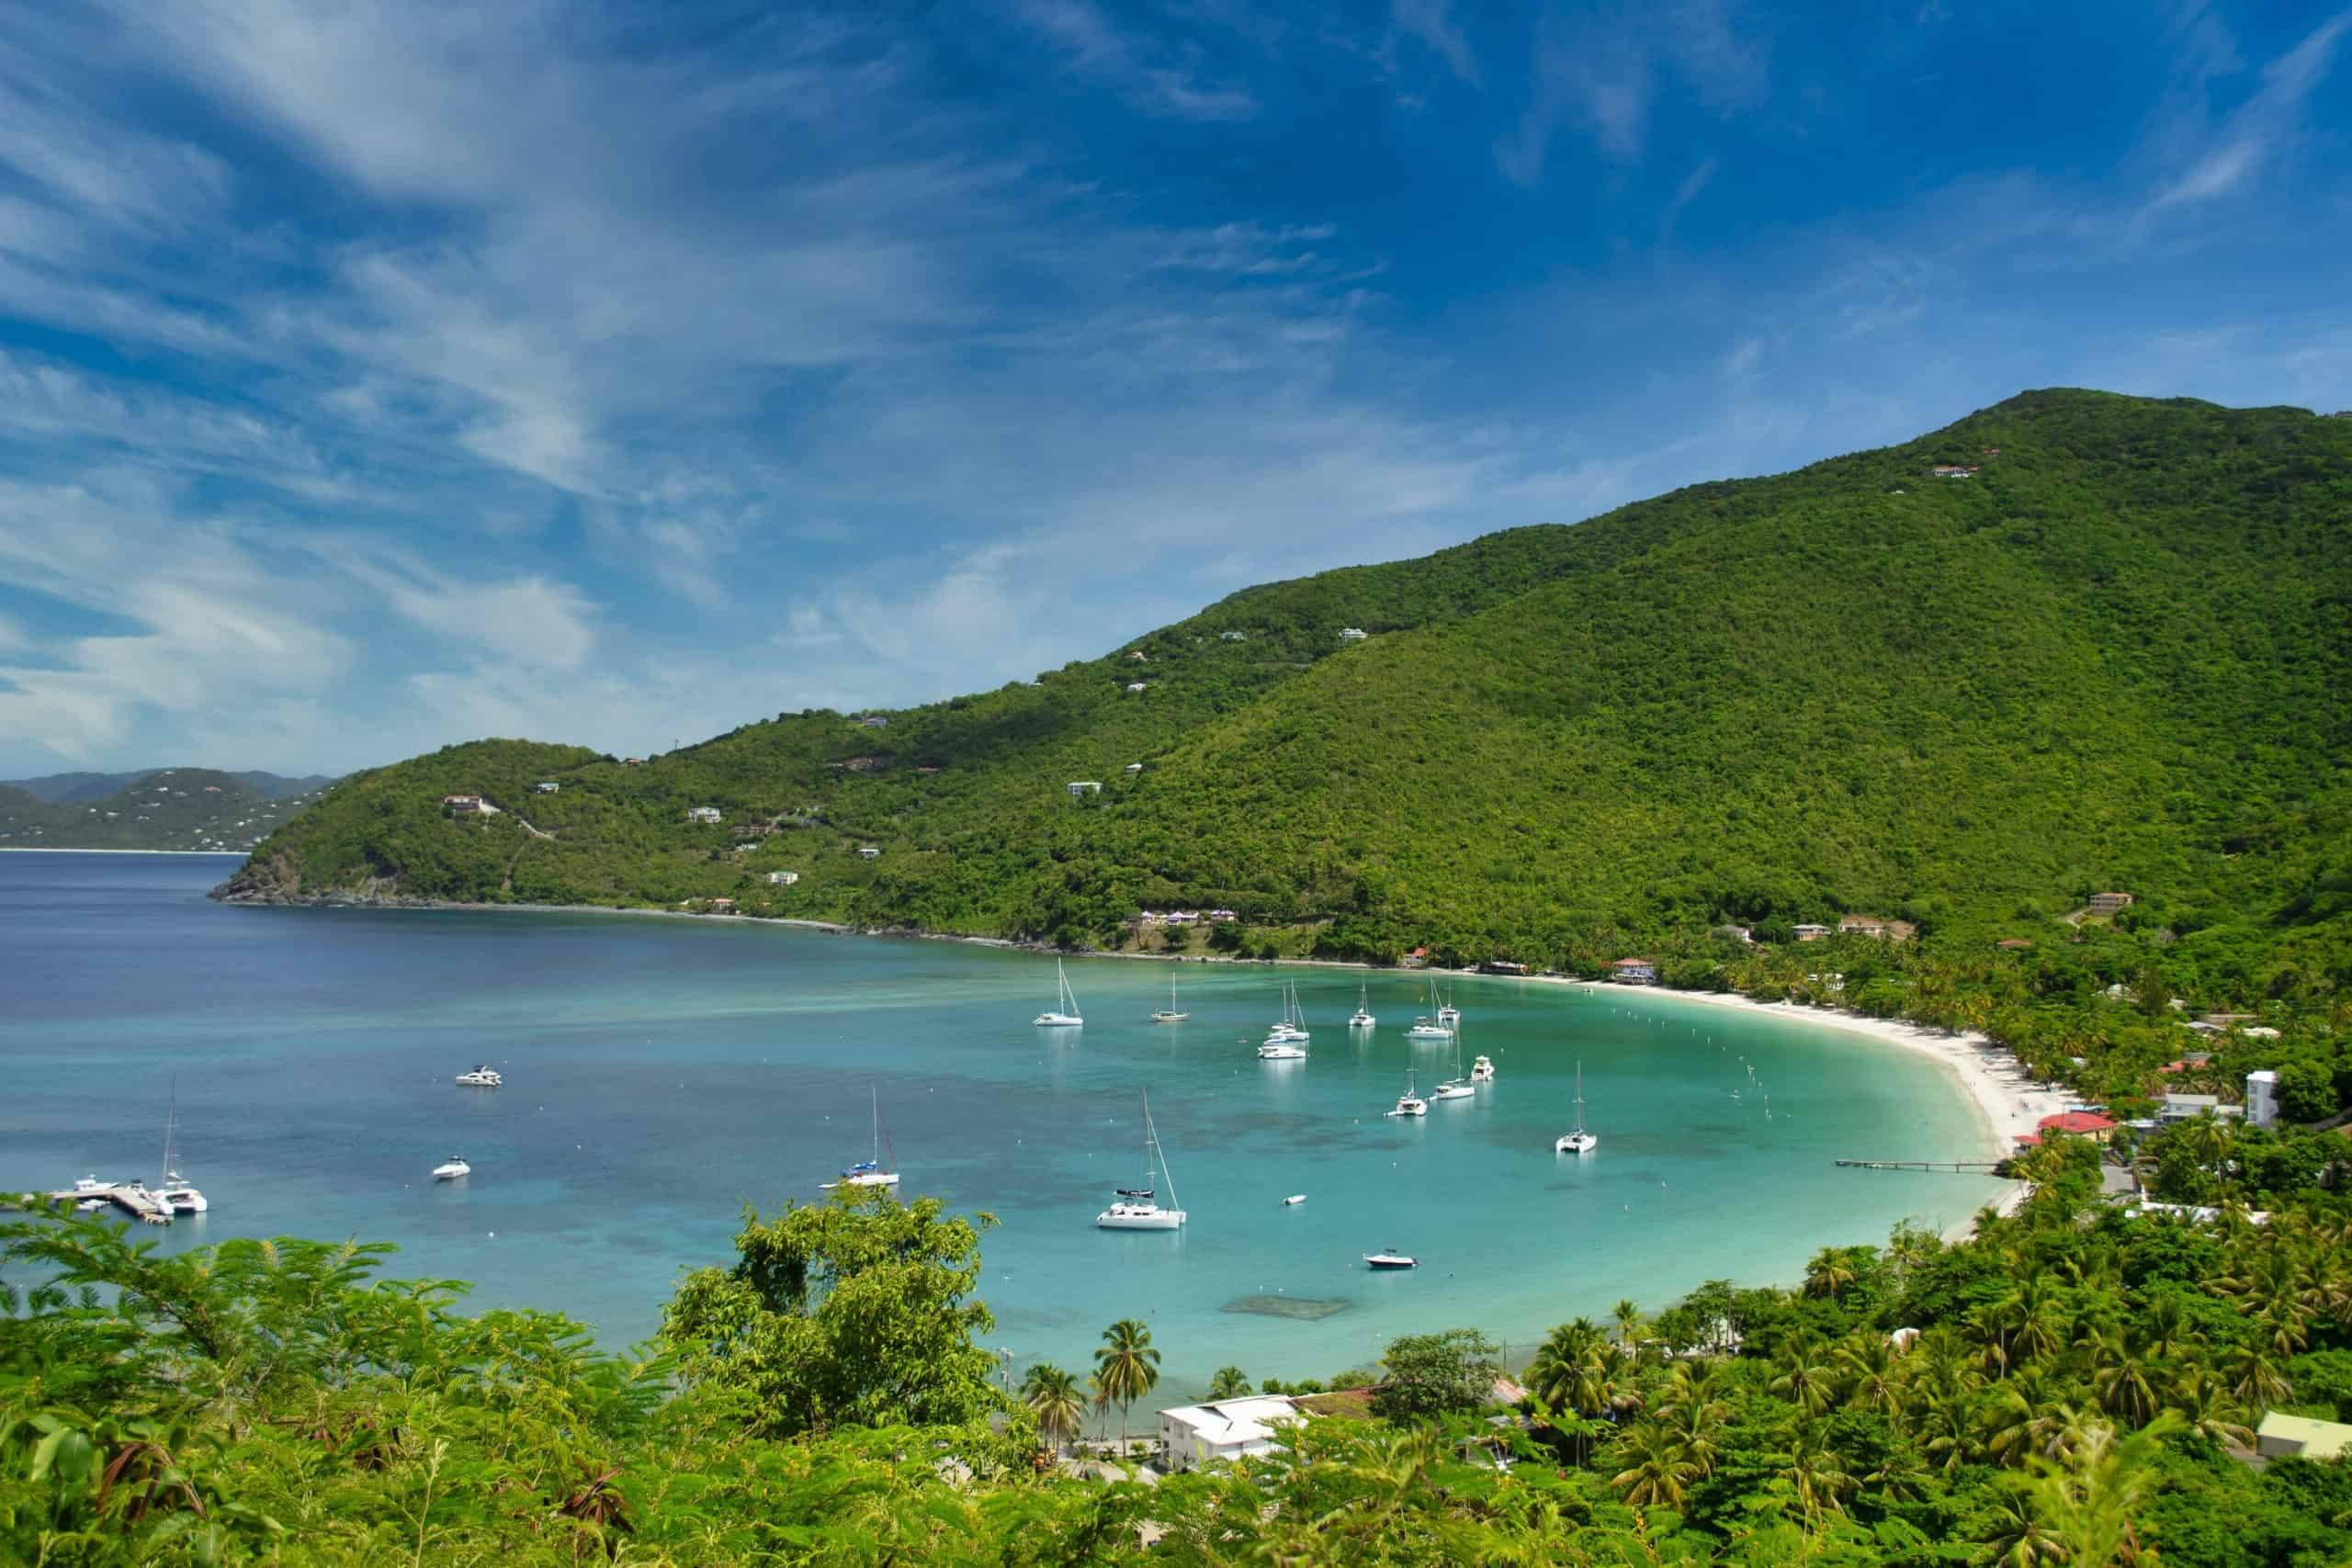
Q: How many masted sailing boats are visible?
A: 13